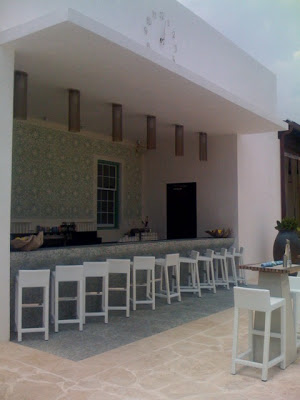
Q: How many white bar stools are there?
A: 13